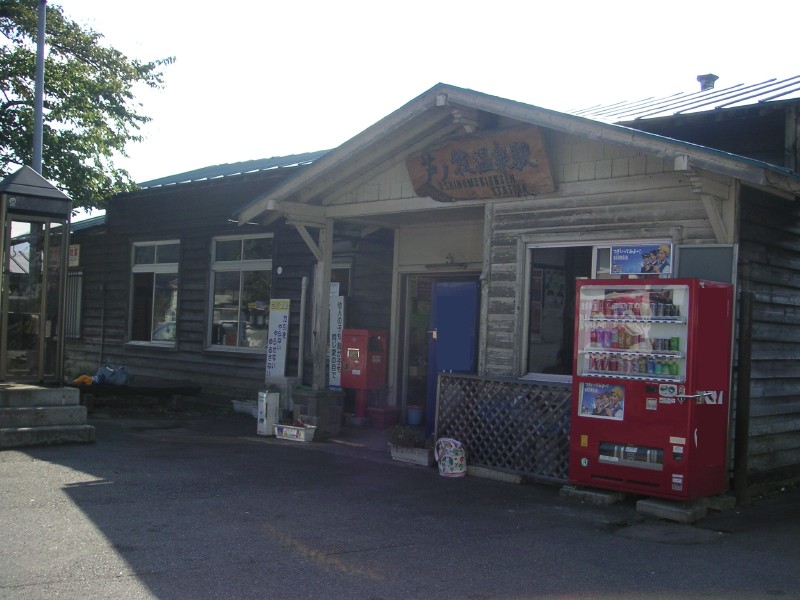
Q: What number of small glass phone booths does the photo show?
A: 1